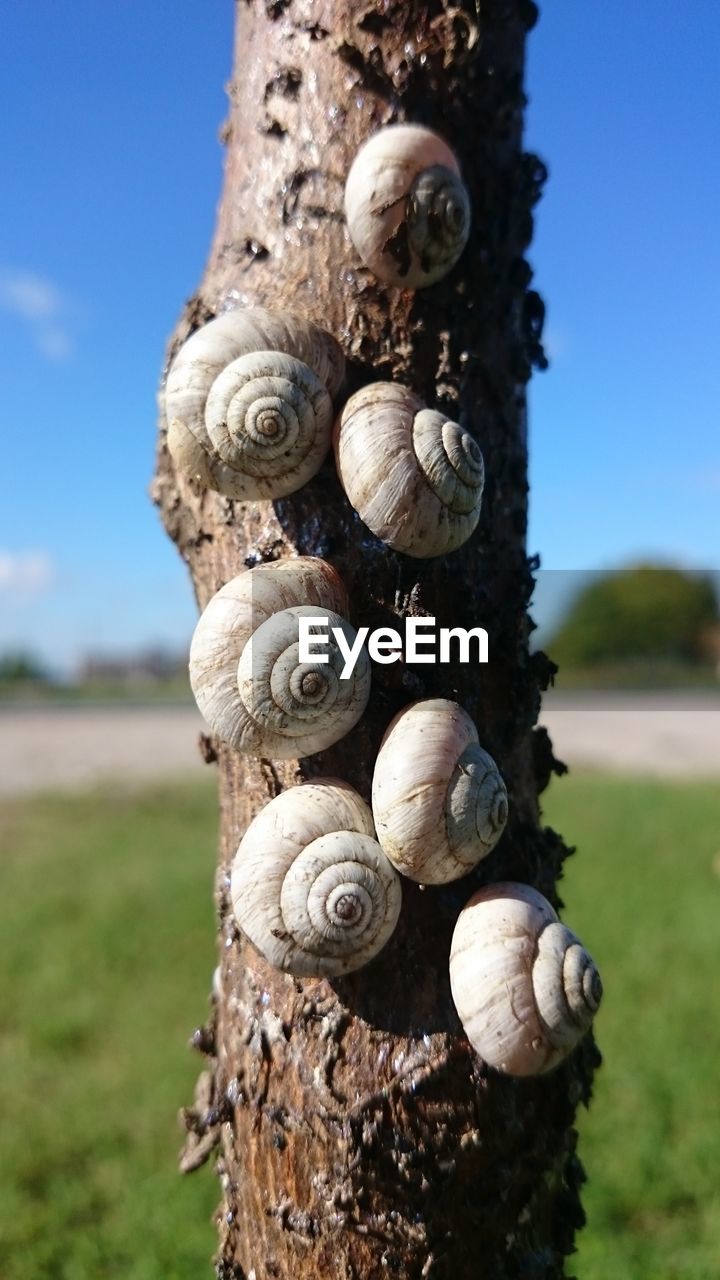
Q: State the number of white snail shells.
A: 7